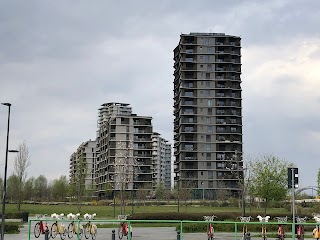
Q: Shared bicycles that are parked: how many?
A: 11